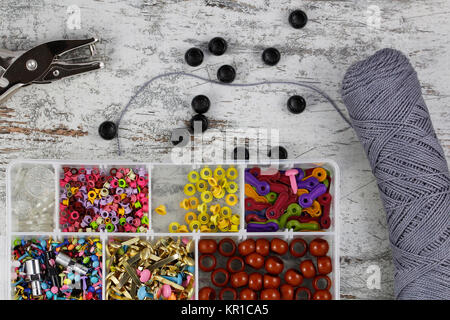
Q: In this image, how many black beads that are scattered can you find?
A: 12